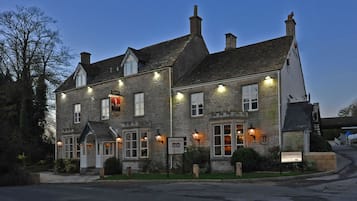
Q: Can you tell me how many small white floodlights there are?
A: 7